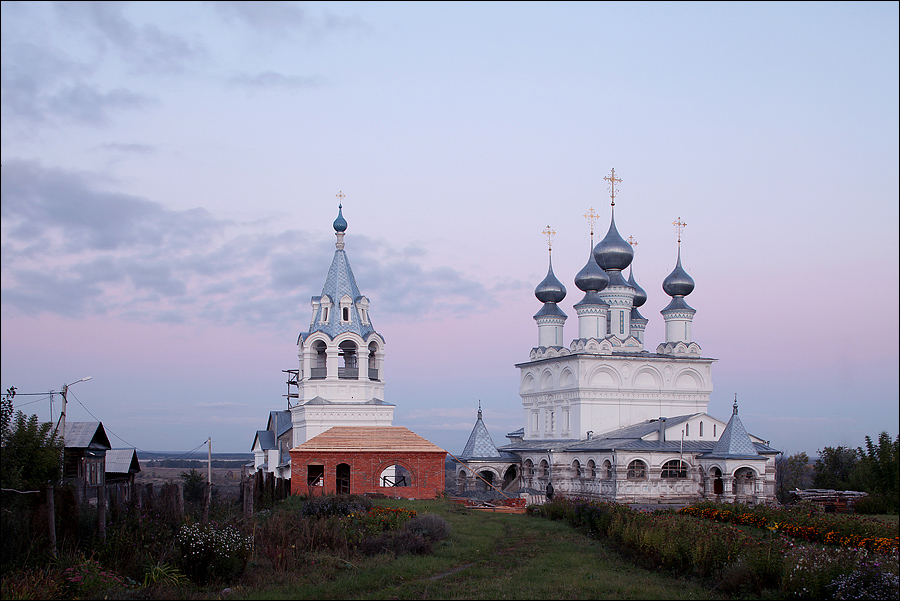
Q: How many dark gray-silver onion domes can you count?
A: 5